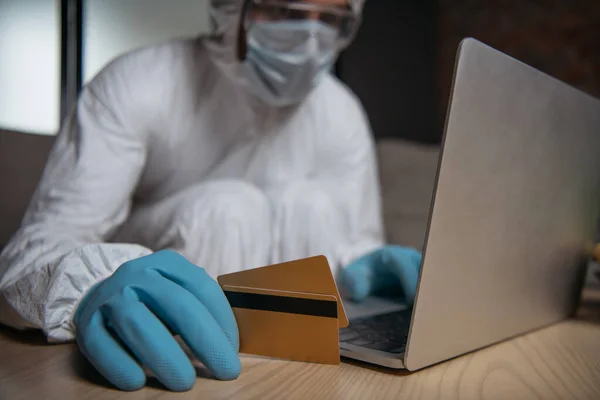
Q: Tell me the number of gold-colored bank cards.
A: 2